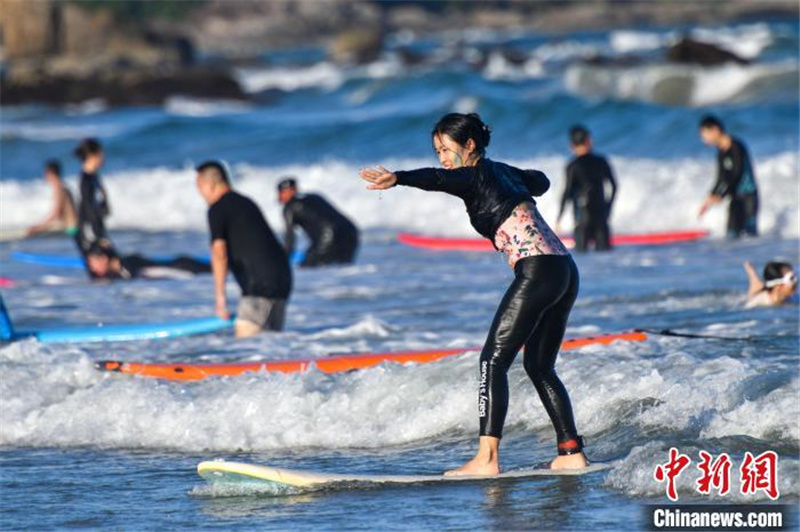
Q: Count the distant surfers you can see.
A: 8